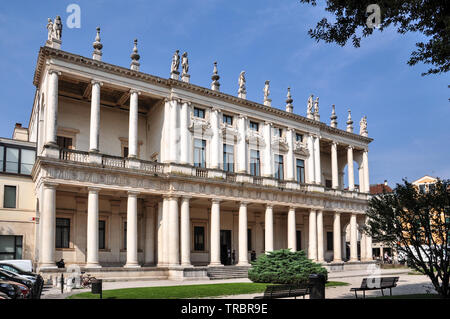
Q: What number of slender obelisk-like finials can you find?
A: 6